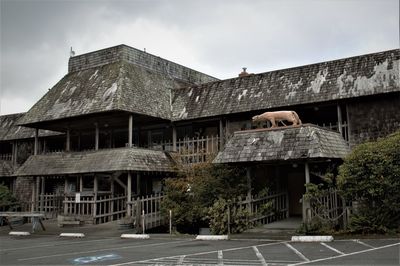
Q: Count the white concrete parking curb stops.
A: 5